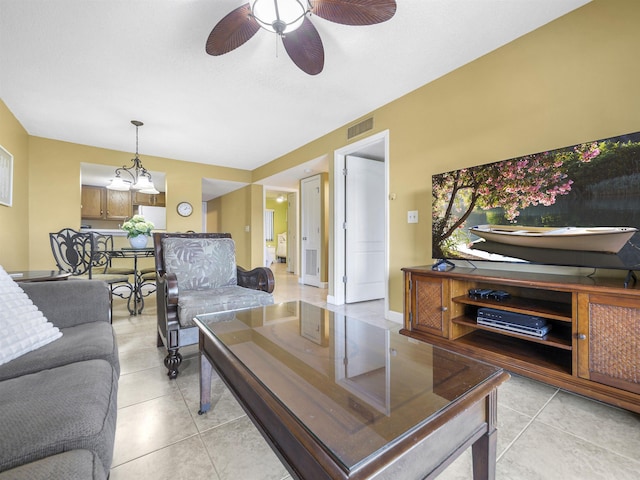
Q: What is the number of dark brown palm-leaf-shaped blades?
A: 3